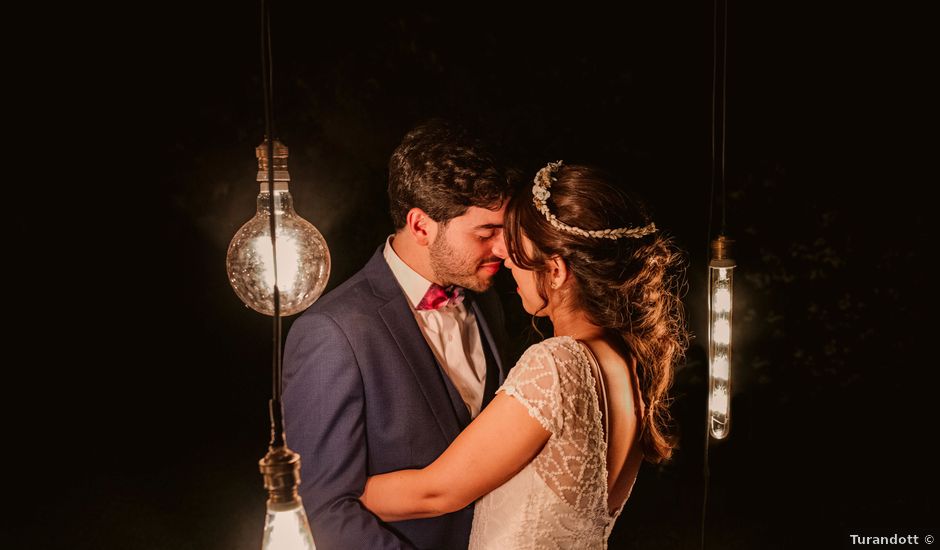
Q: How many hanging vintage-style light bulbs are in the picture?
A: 3